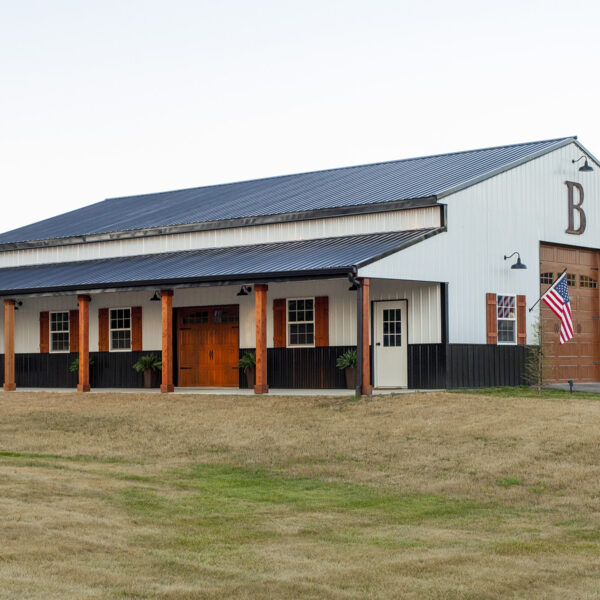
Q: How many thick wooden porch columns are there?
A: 5